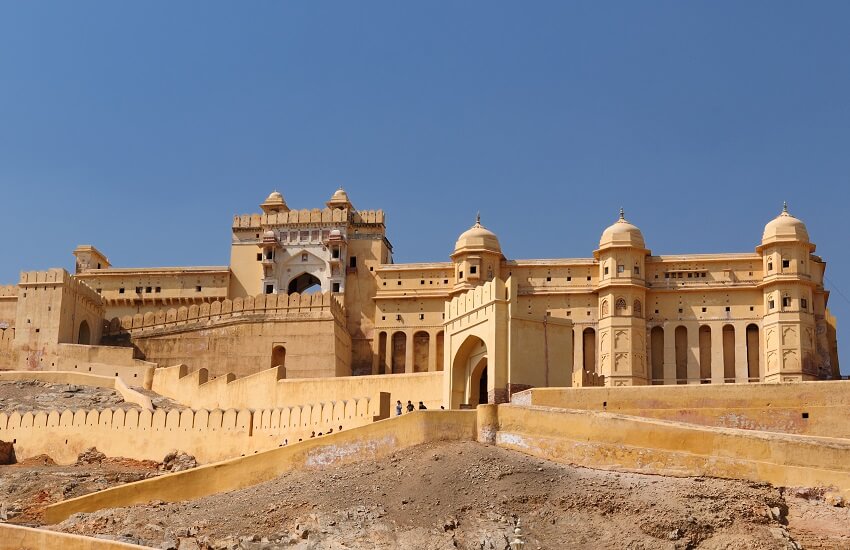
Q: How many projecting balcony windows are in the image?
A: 2